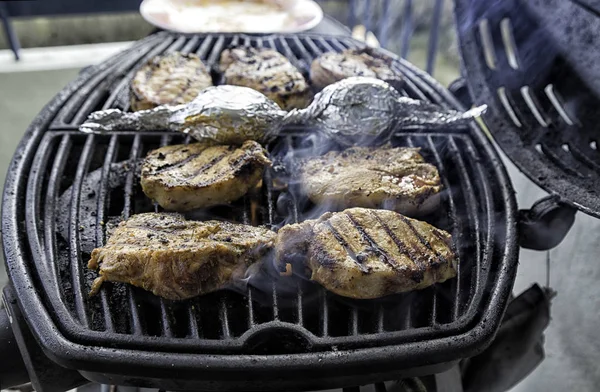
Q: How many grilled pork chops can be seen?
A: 7